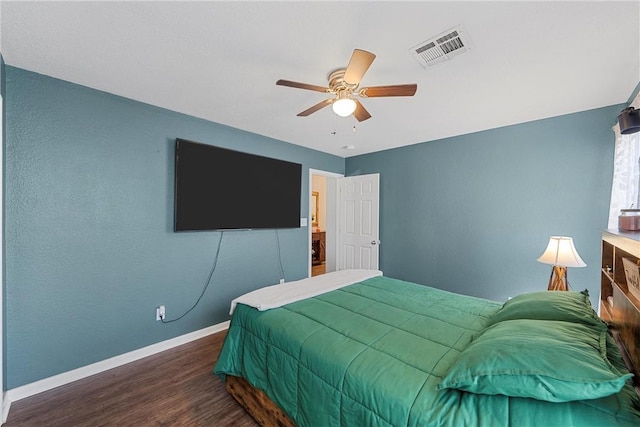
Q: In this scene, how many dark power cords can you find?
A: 2